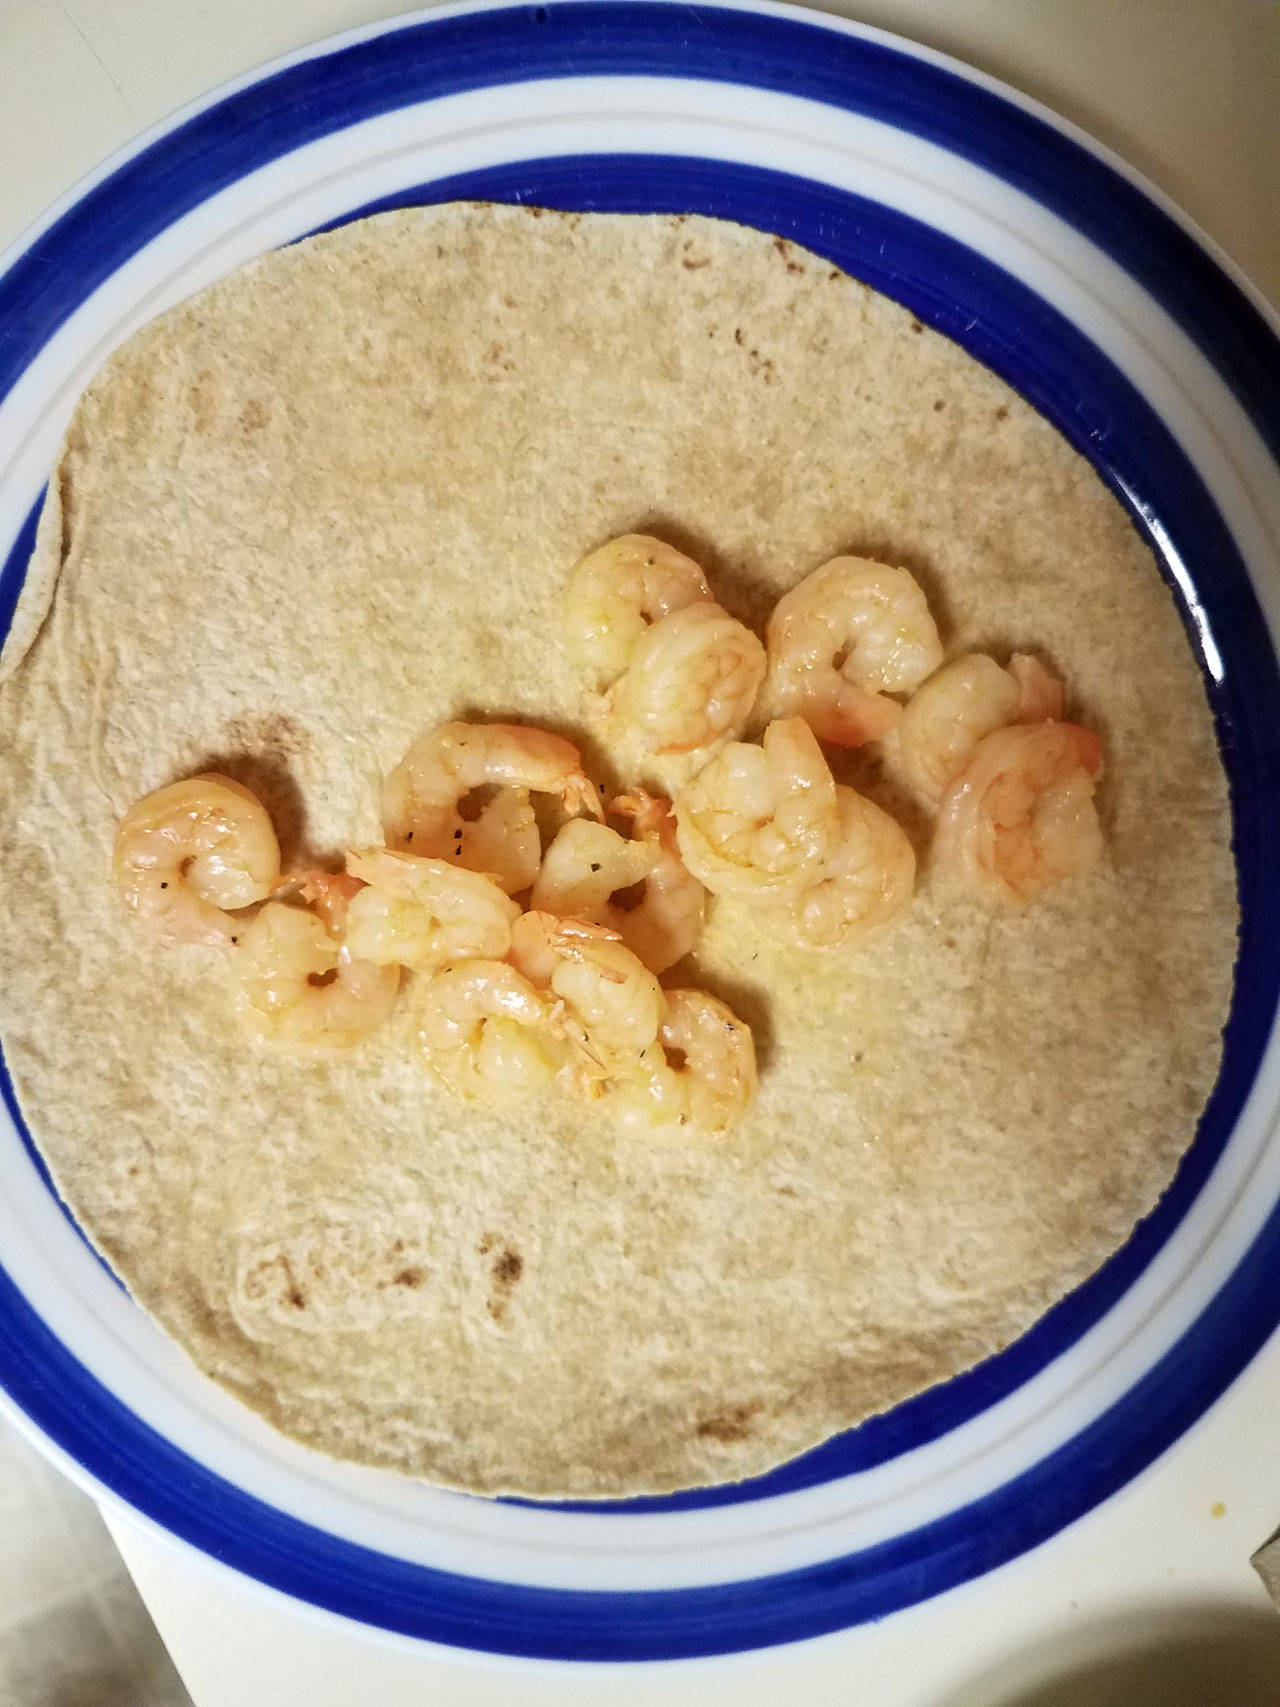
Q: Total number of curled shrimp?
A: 15